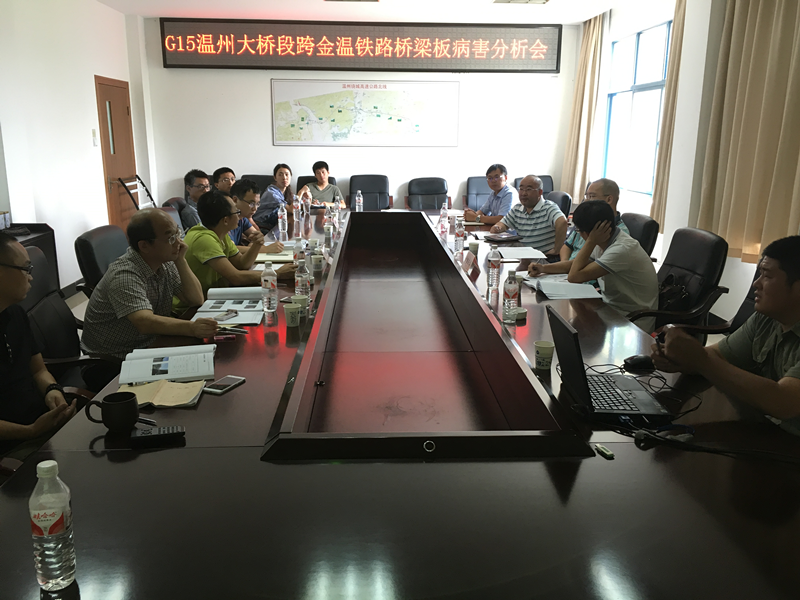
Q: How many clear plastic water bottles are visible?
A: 14